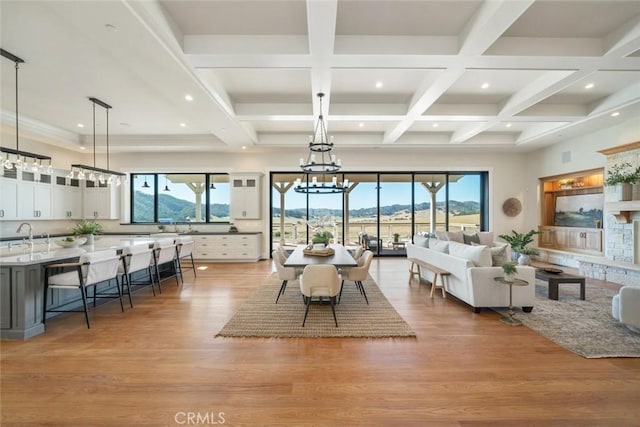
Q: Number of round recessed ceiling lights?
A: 12